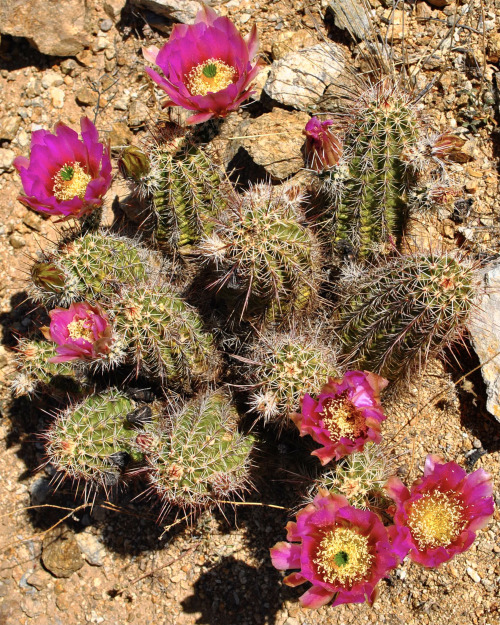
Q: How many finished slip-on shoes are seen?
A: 0